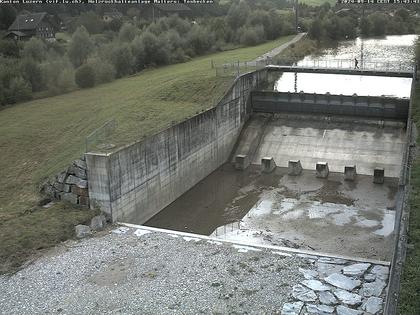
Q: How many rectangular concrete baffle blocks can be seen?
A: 6